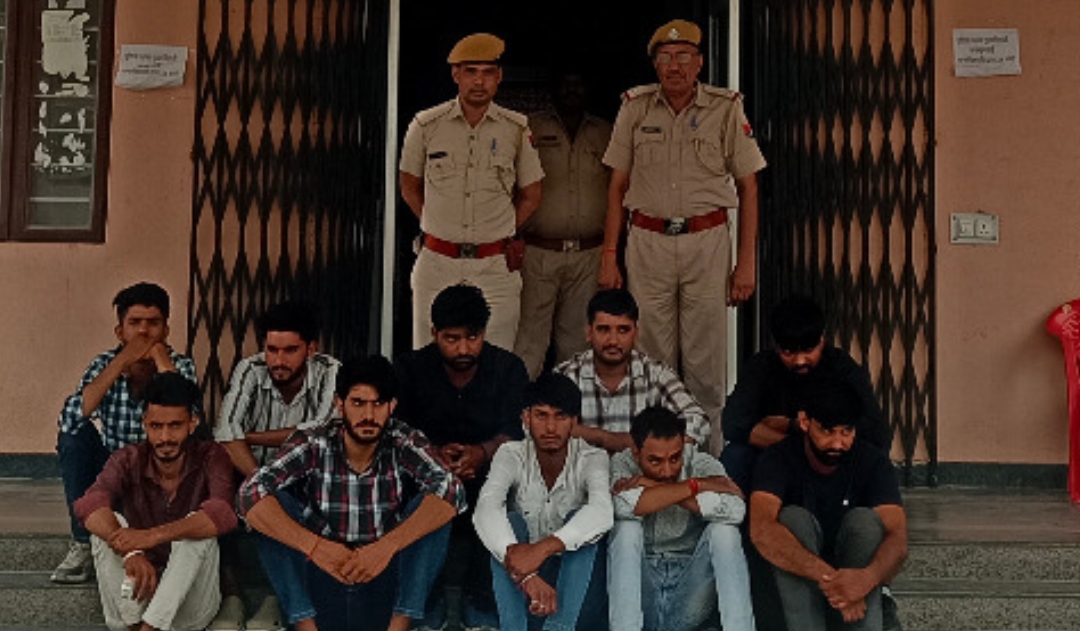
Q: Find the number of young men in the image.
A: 10